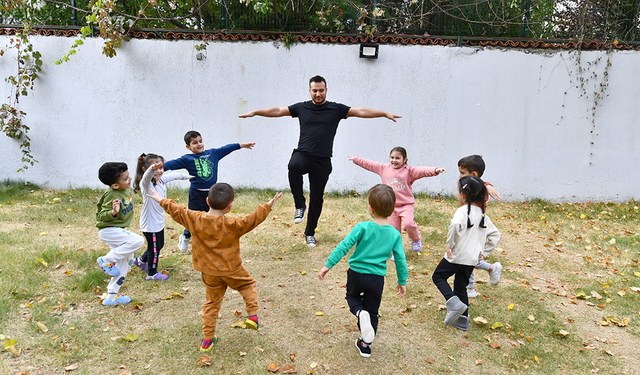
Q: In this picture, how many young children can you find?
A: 8